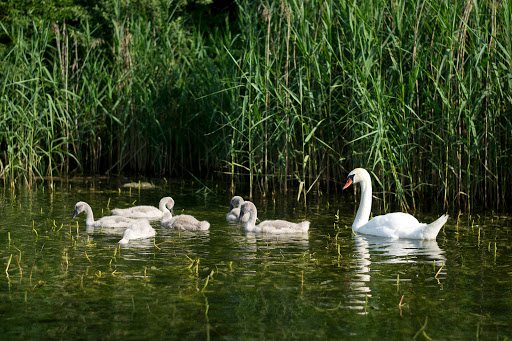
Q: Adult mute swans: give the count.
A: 1